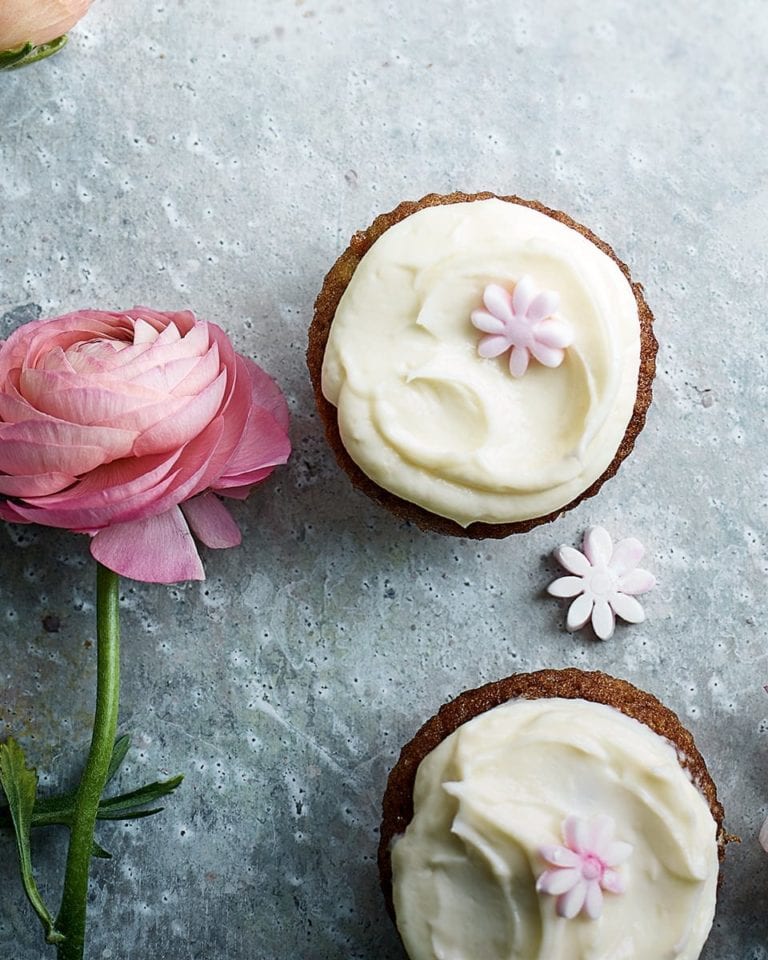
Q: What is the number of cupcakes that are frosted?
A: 2